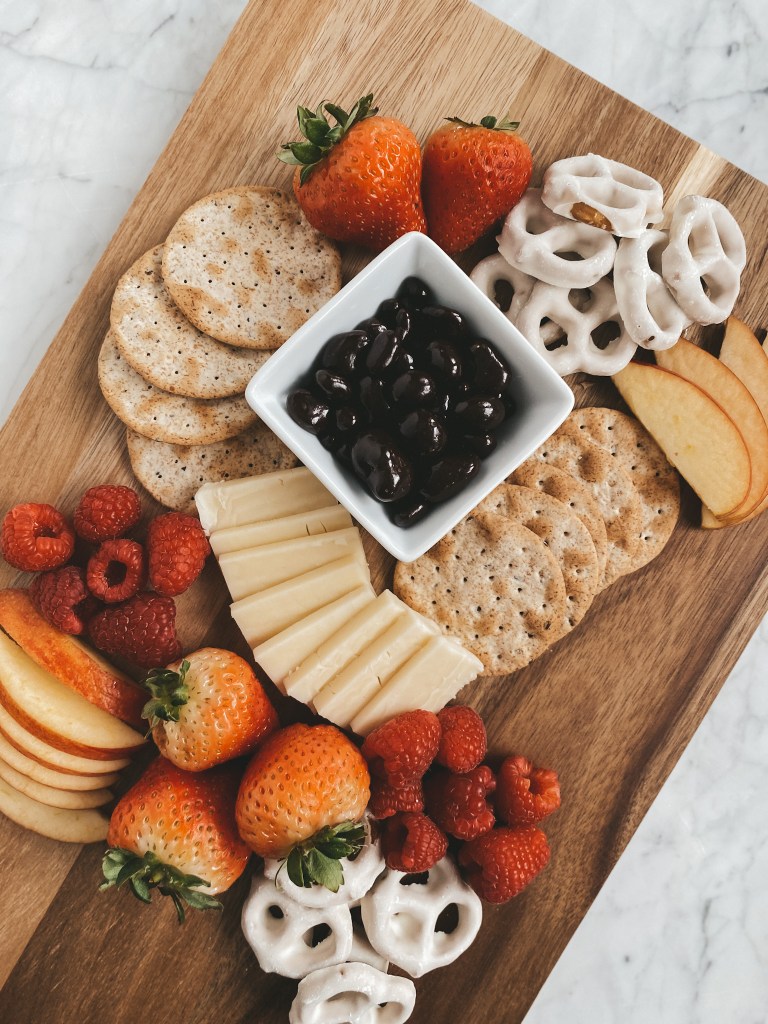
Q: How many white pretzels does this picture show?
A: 11